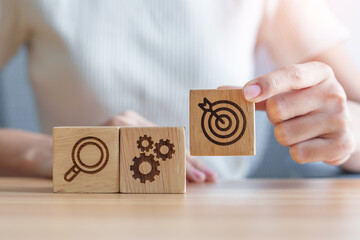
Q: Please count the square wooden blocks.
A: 3